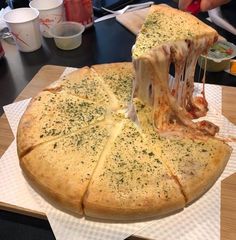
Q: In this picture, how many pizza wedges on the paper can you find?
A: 6